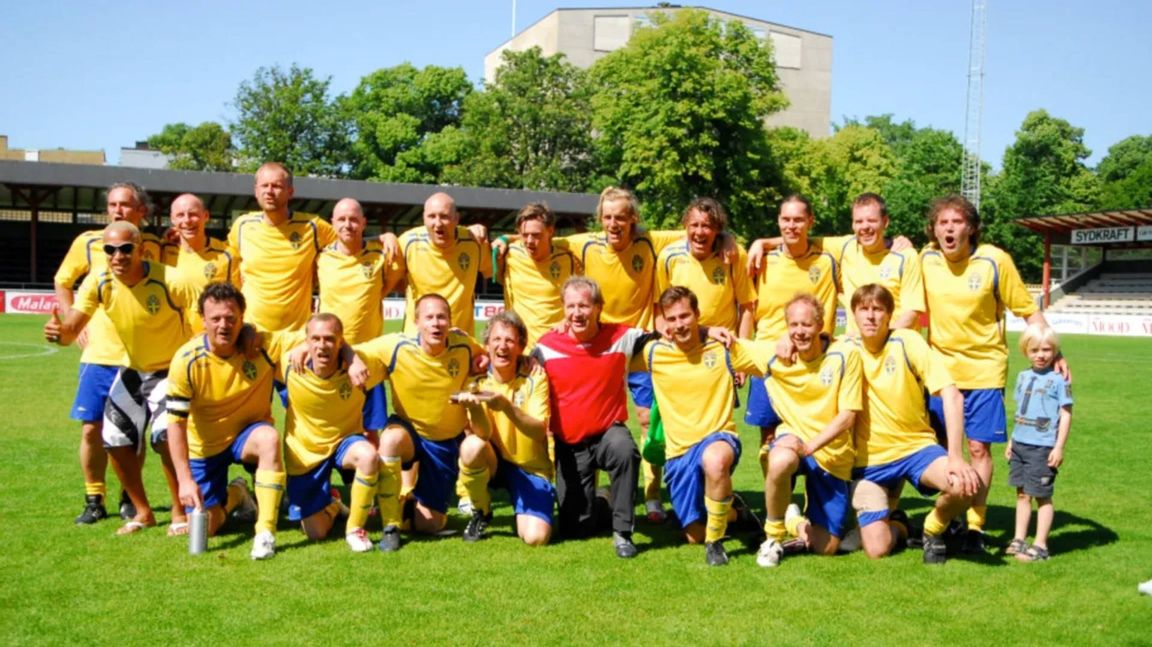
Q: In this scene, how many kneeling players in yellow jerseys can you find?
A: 7